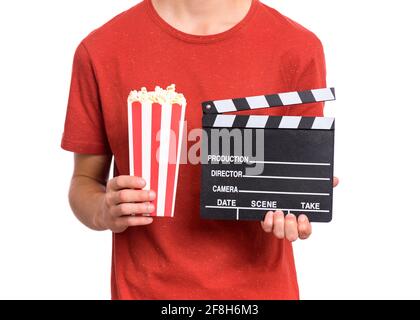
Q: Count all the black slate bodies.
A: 1